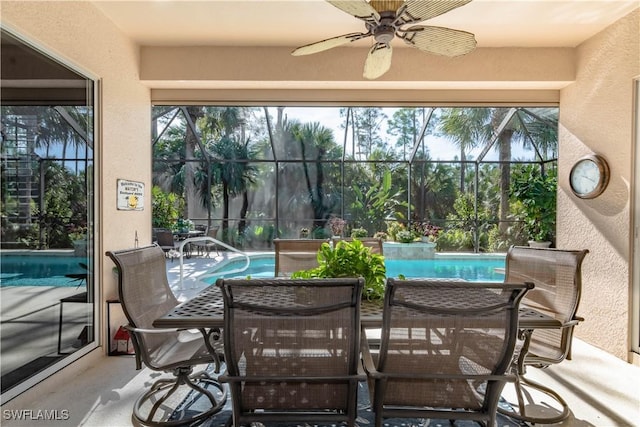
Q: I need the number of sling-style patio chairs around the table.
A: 6